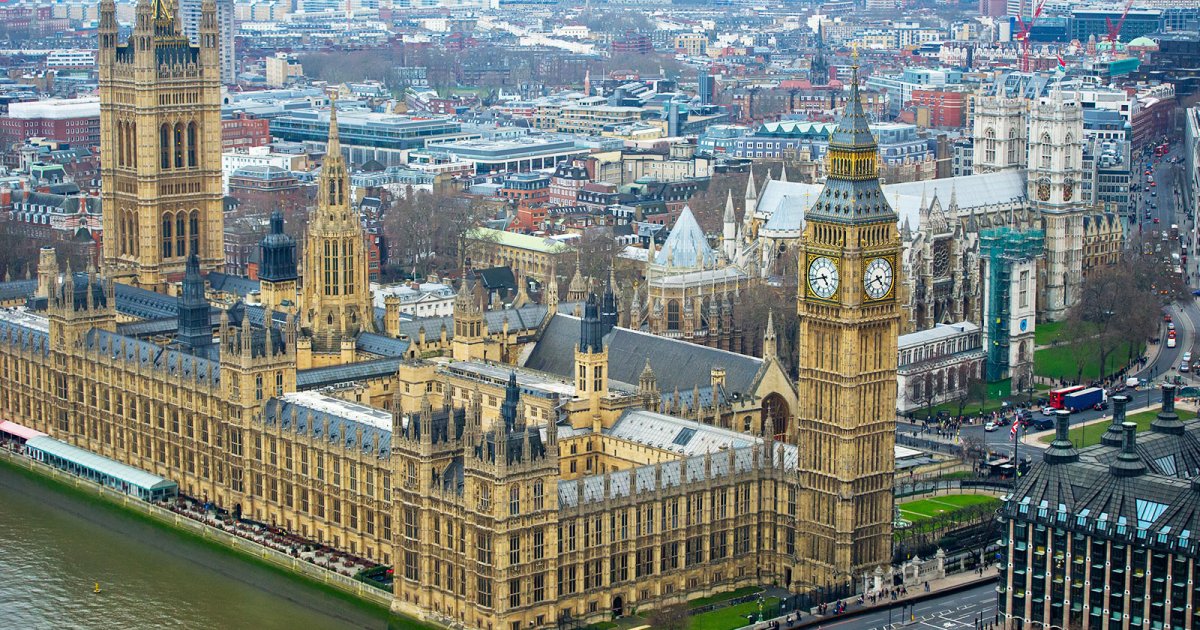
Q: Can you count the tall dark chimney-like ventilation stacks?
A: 4